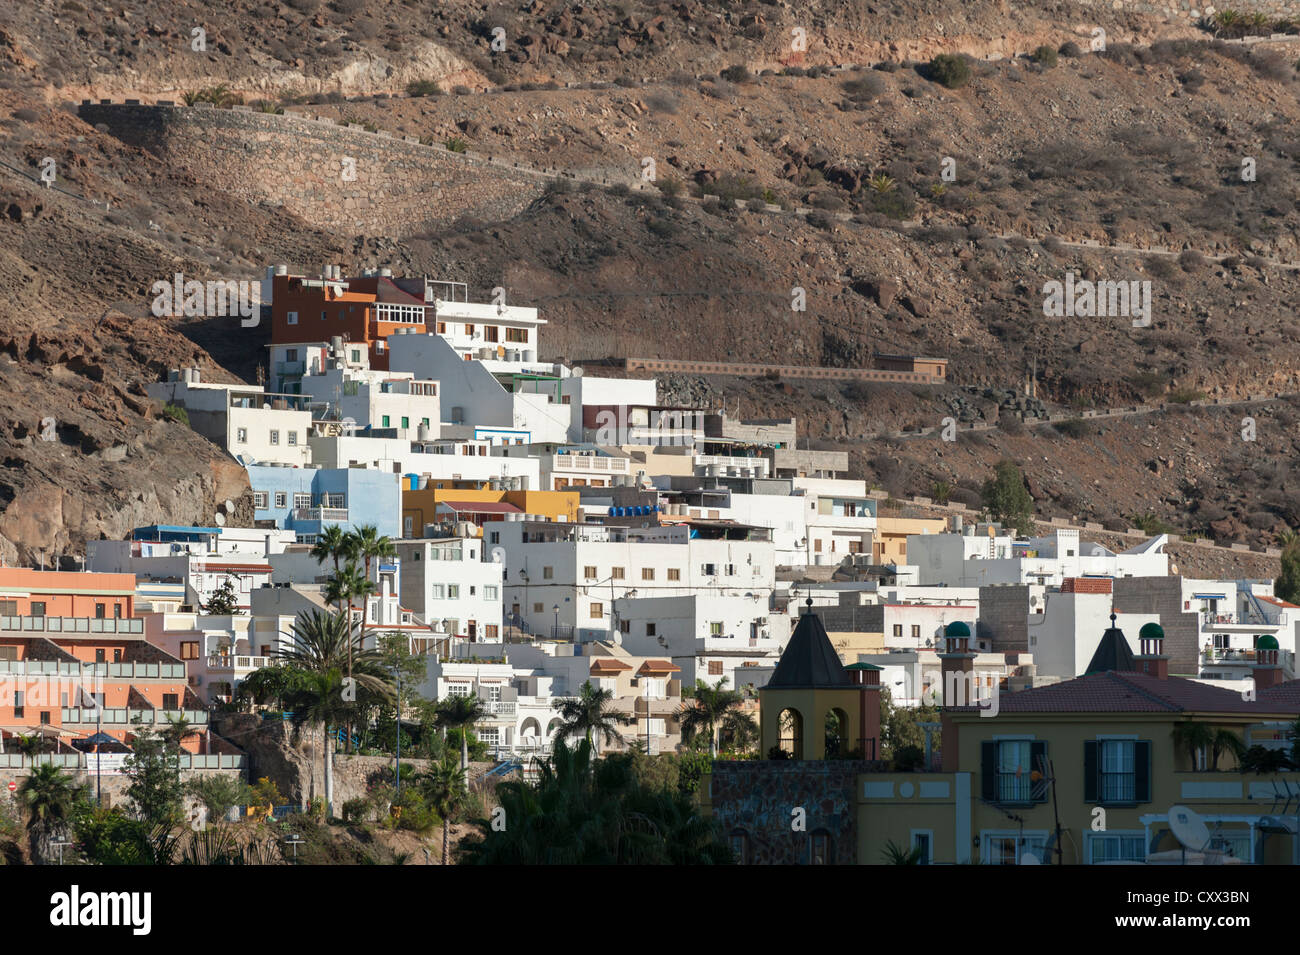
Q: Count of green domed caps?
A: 3